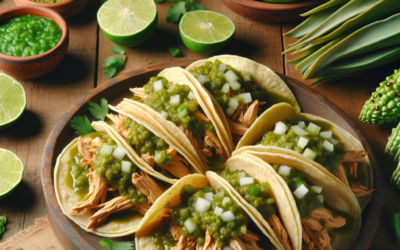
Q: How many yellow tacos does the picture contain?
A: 8